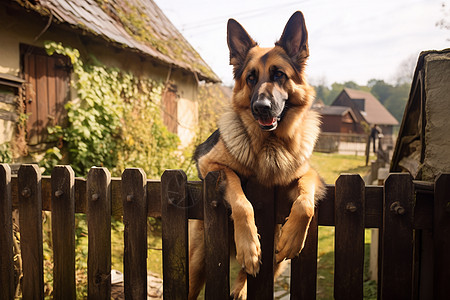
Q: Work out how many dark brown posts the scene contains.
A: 12